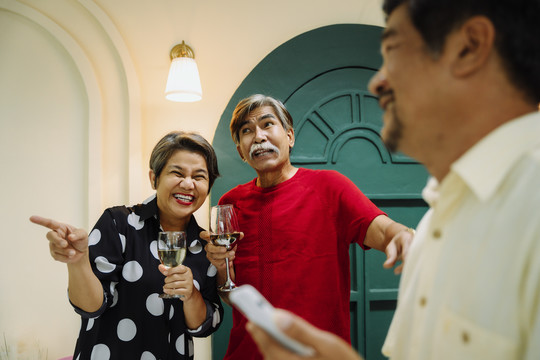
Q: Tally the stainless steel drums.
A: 0